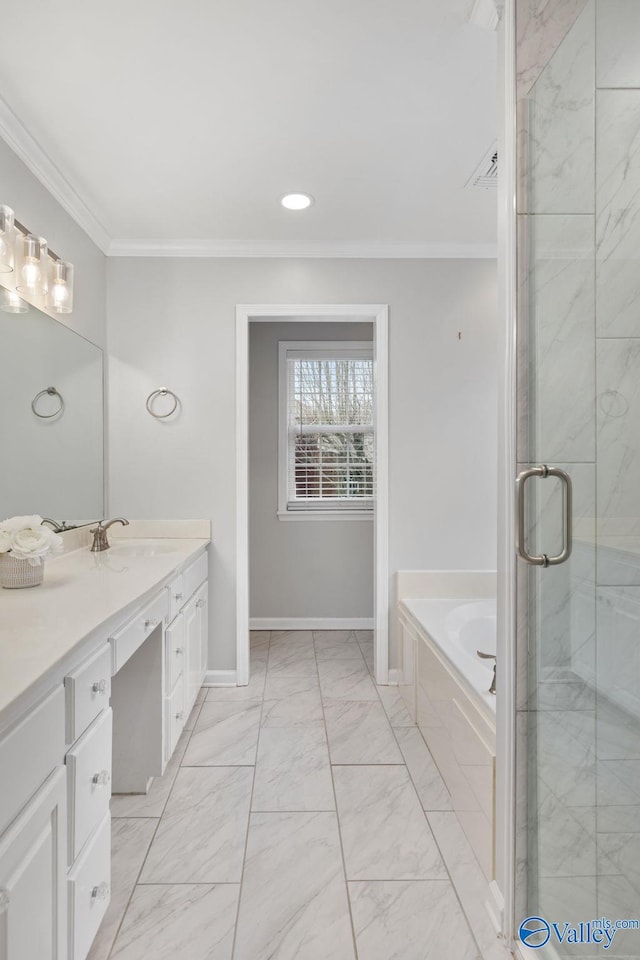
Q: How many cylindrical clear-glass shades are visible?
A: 3